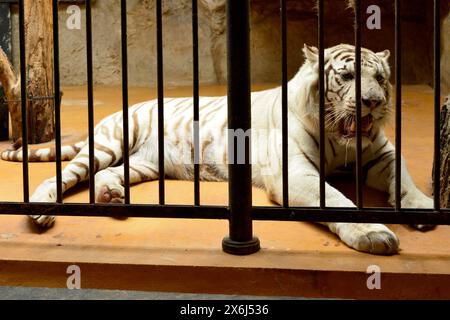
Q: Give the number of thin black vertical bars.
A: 11